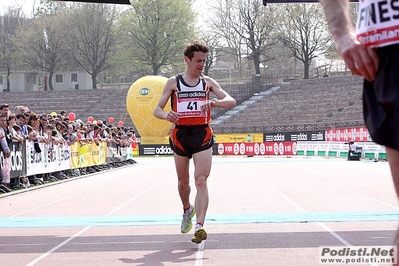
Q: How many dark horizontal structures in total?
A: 2